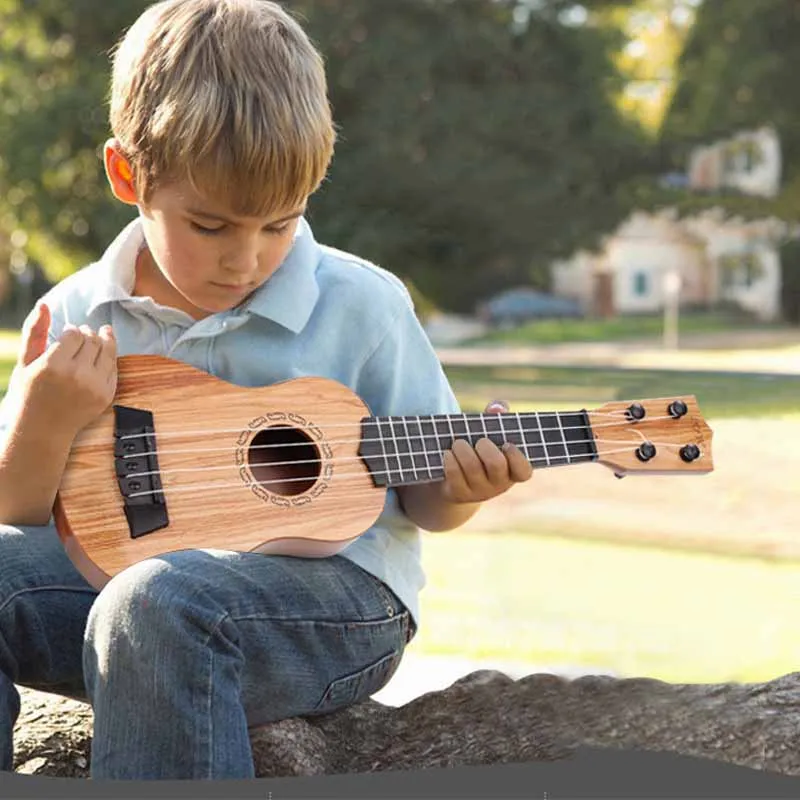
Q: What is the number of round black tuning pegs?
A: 4